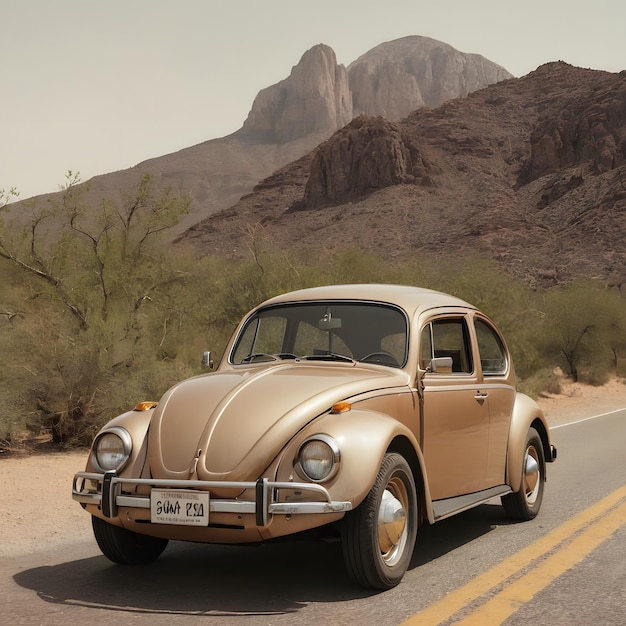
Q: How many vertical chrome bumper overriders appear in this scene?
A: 2